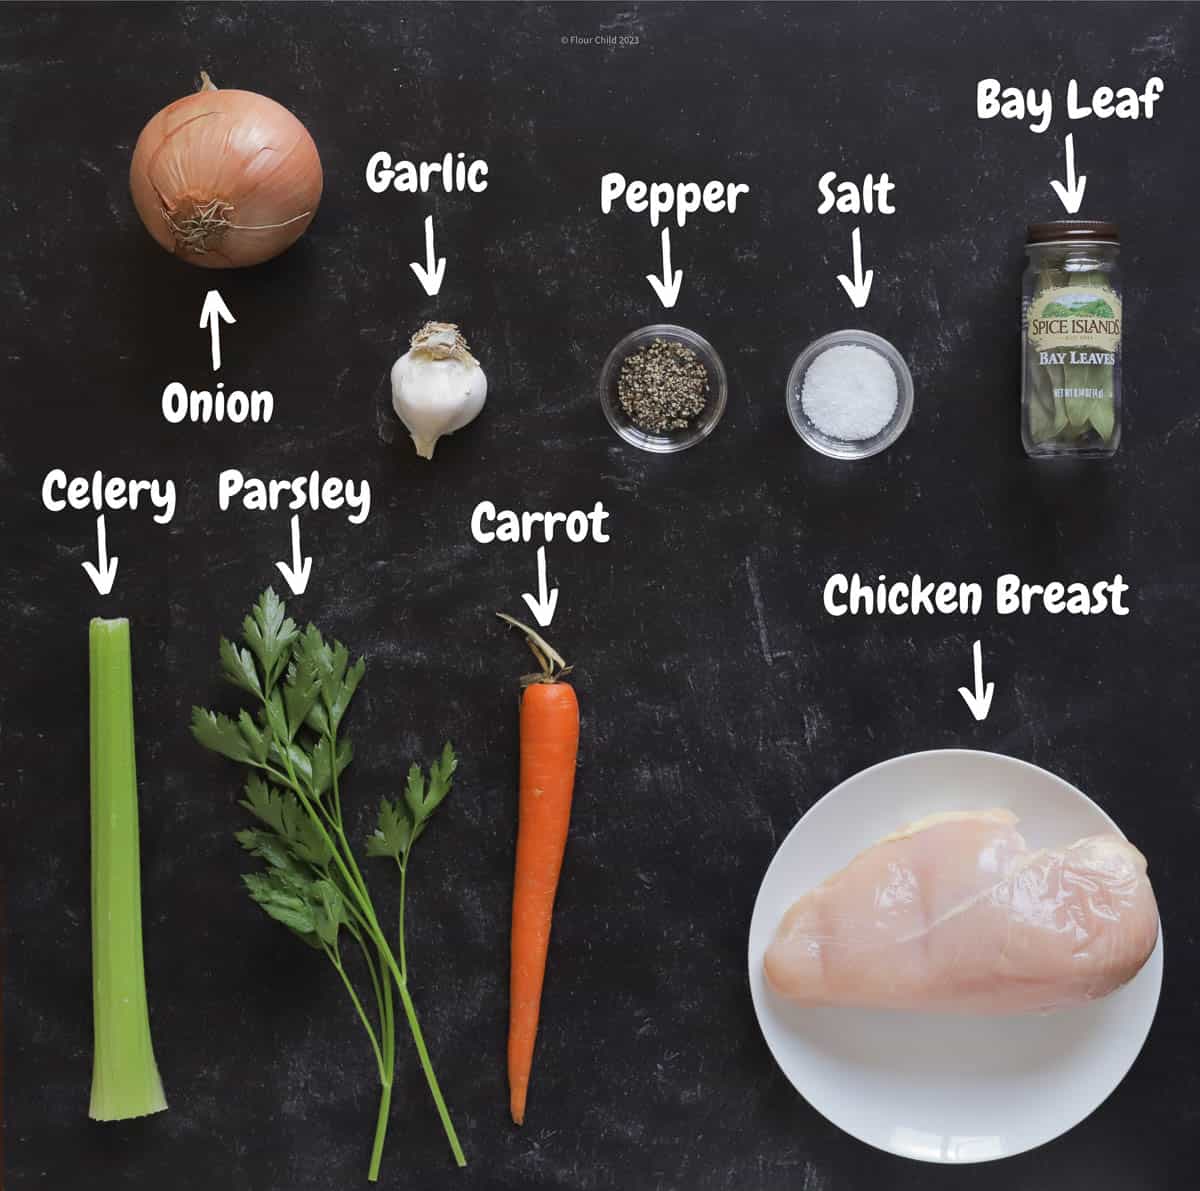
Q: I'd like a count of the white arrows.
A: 9